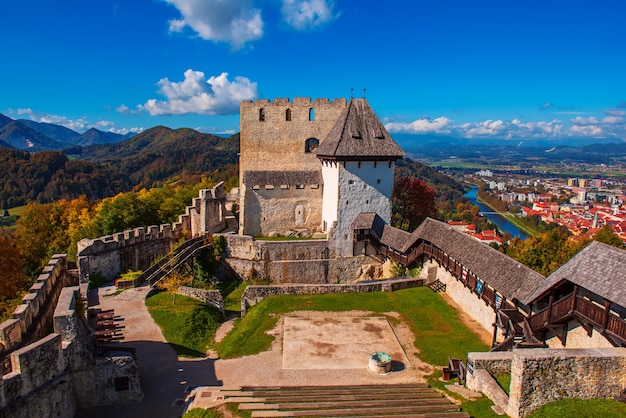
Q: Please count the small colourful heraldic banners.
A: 3